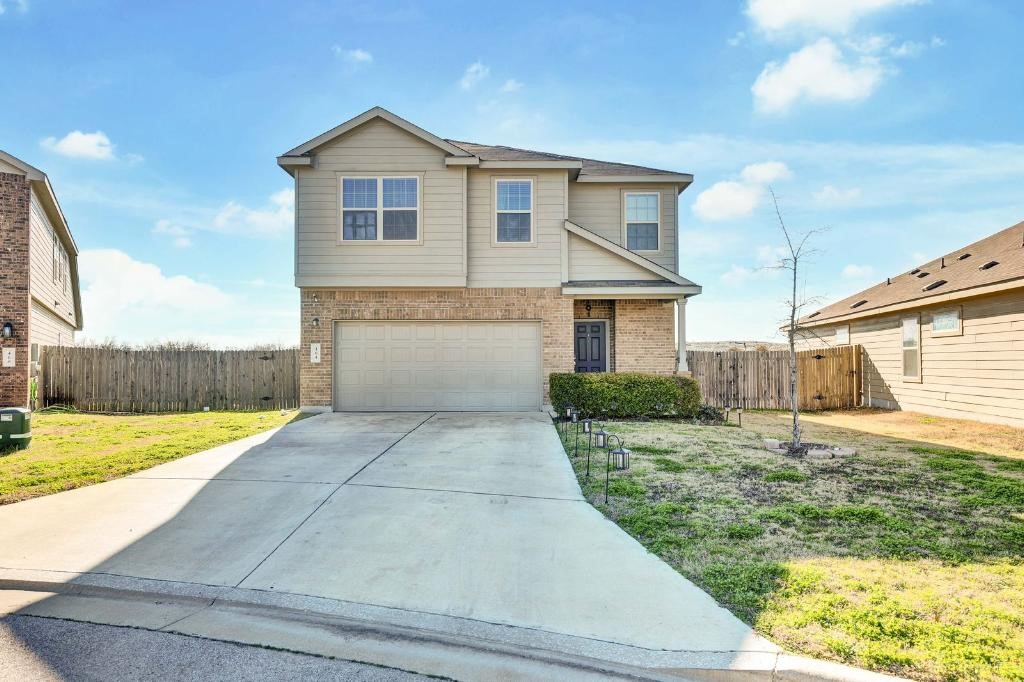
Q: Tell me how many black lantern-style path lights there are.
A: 5